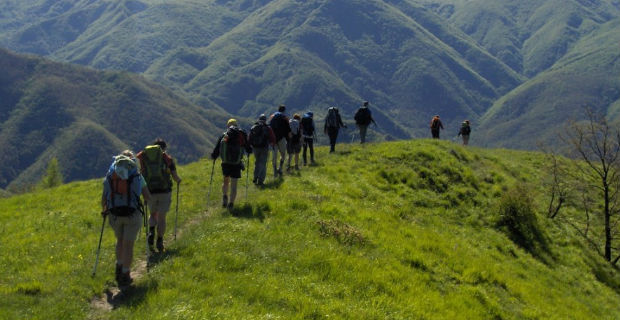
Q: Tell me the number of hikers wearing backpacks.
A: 11